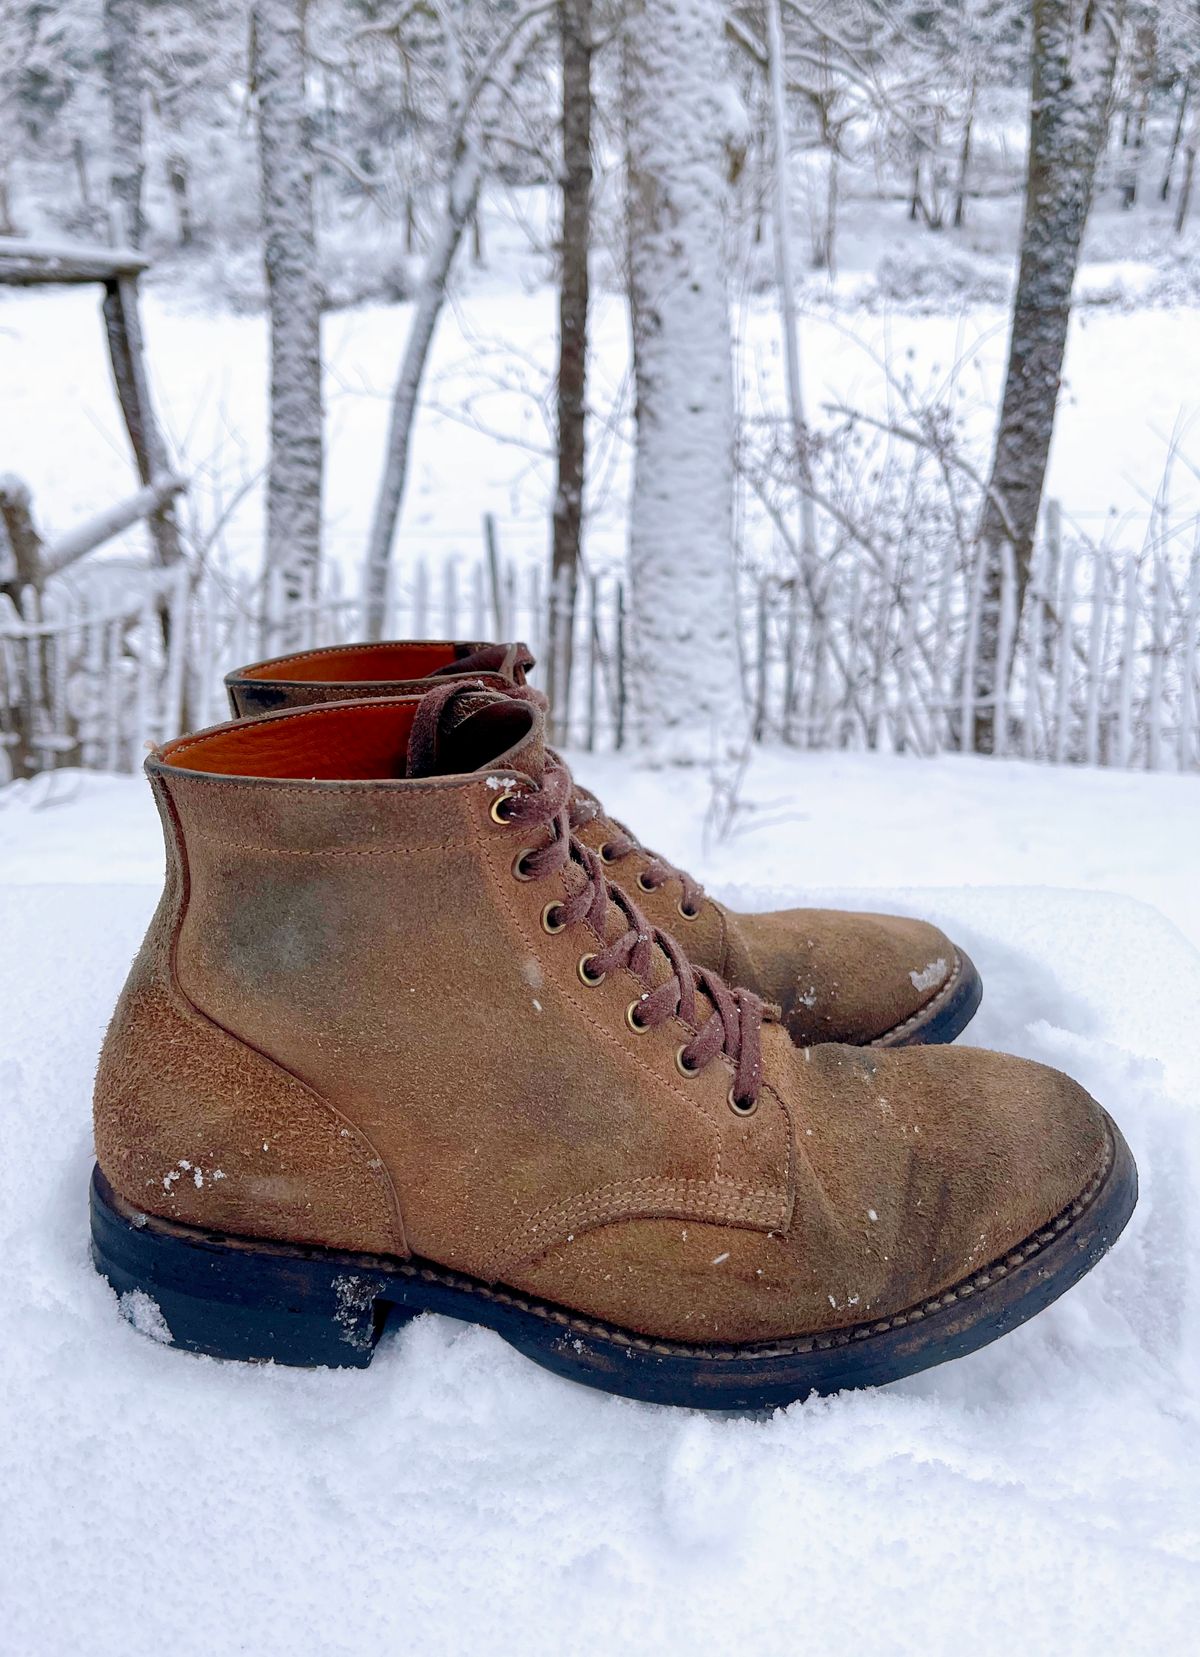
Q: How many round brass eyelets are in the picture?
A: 10